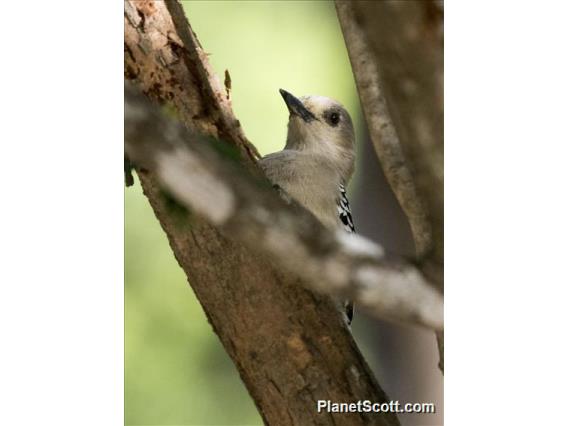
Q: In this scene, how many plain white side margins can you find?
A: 2